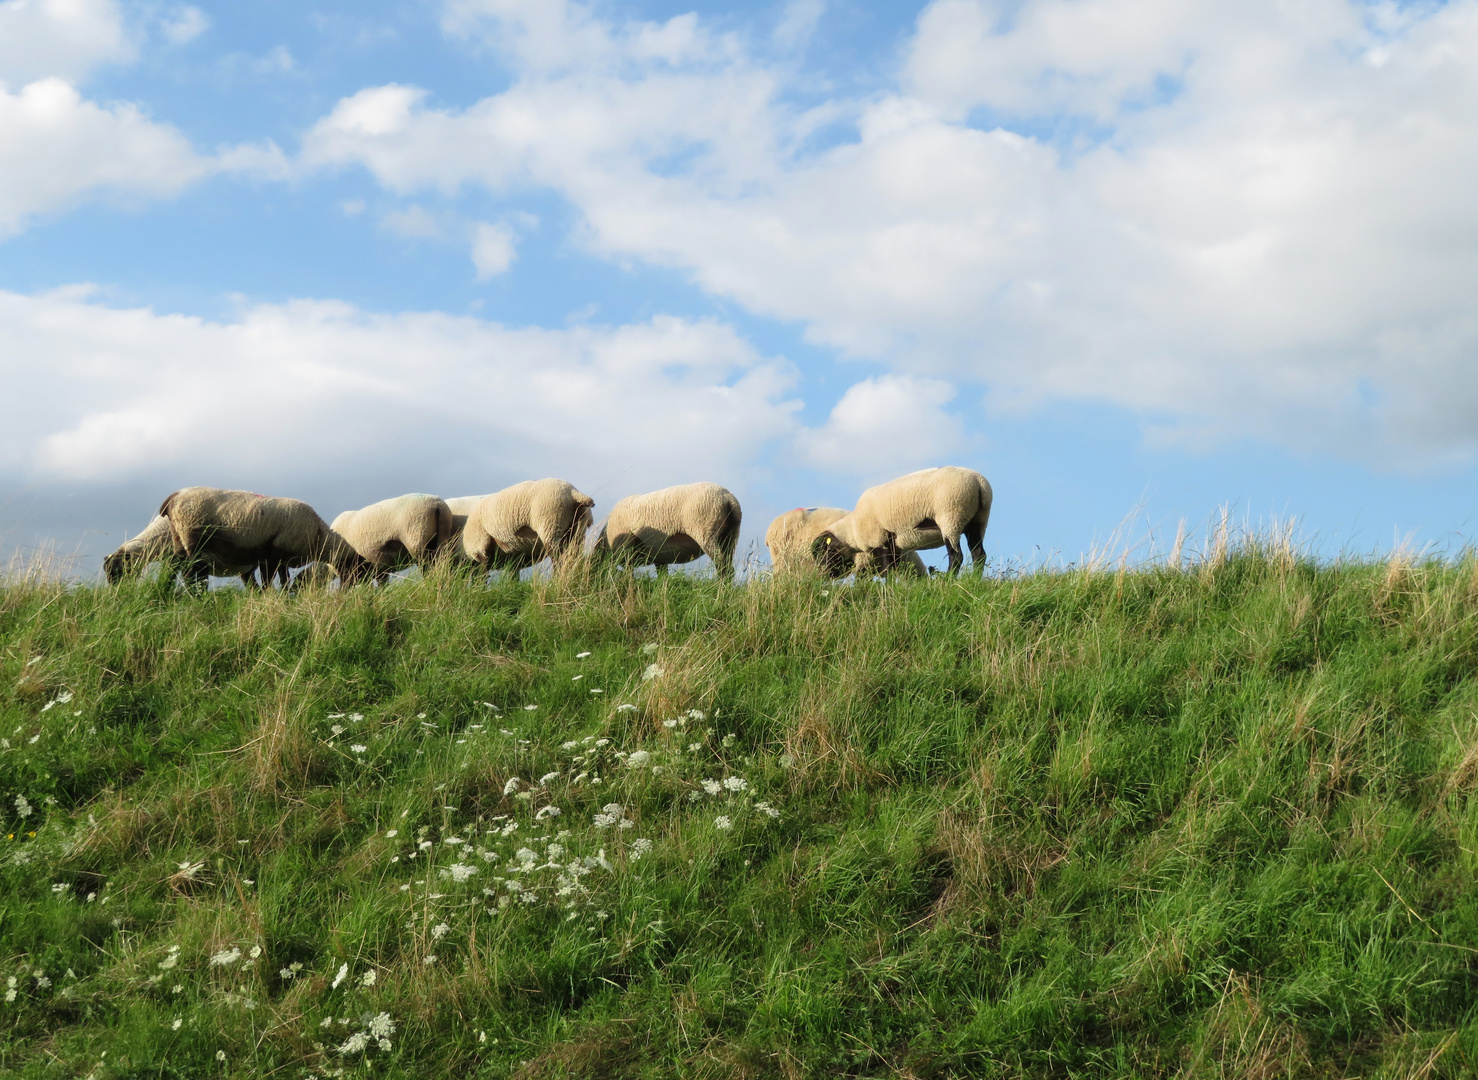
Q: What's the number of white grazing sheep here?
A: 8